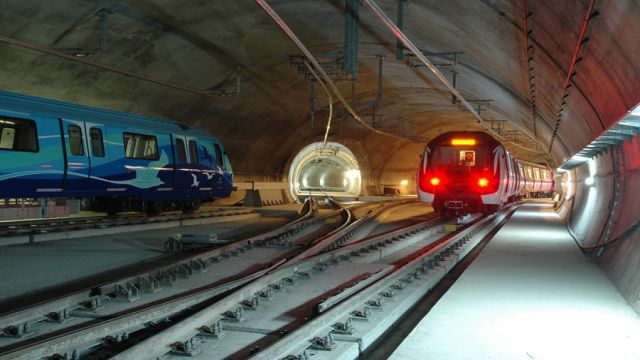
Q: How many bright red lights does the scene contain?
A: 2